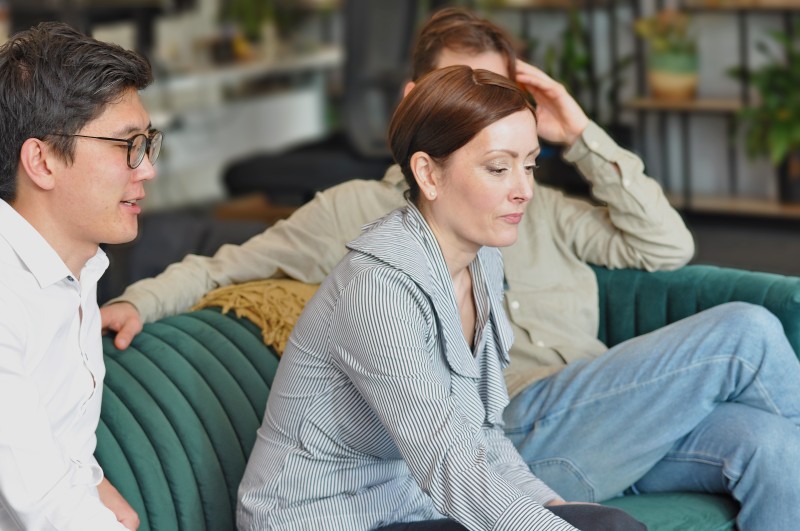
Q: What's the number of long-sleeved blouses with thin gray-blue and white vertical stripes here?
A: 1